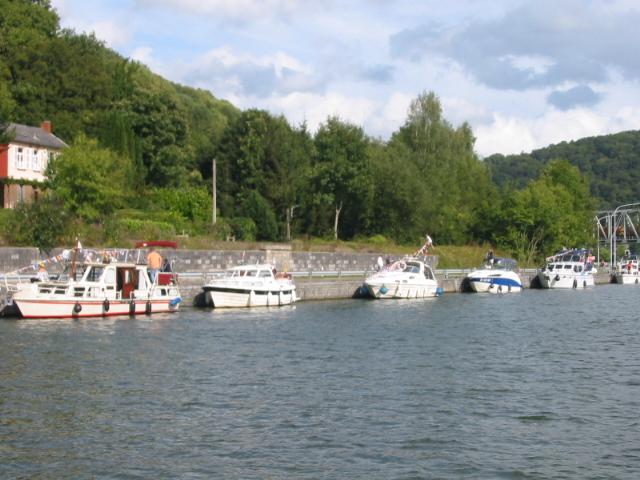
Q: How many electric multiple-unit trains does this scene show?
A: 0